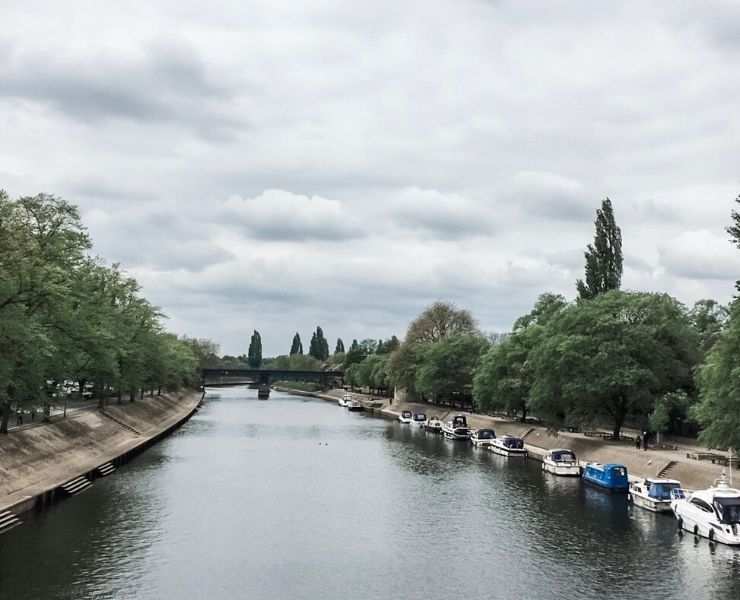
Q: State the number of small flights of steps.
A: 3